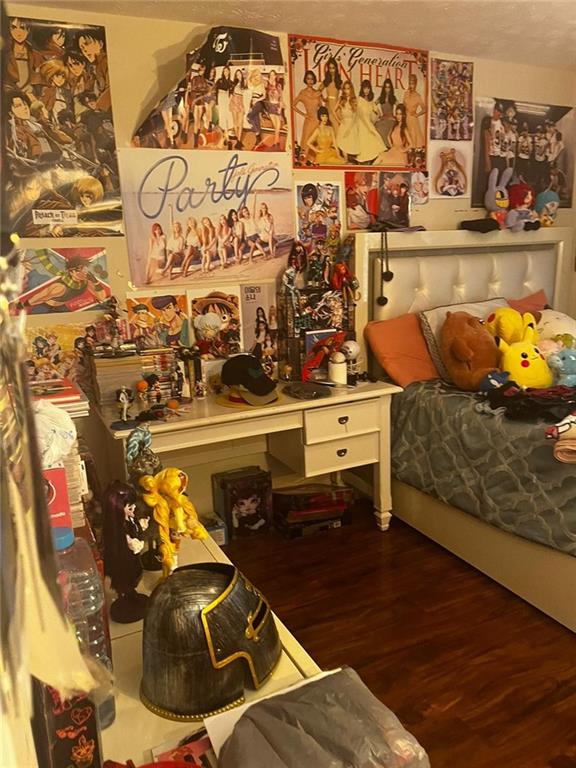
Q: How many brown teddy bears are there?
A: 1